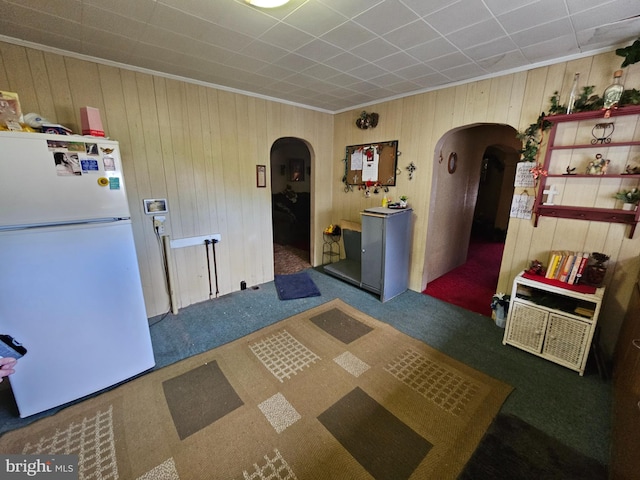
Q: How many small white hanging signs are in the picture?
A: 2